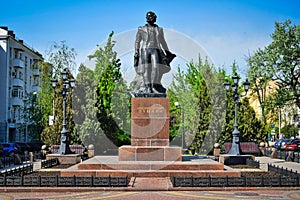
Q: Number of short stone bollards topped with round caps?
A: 4